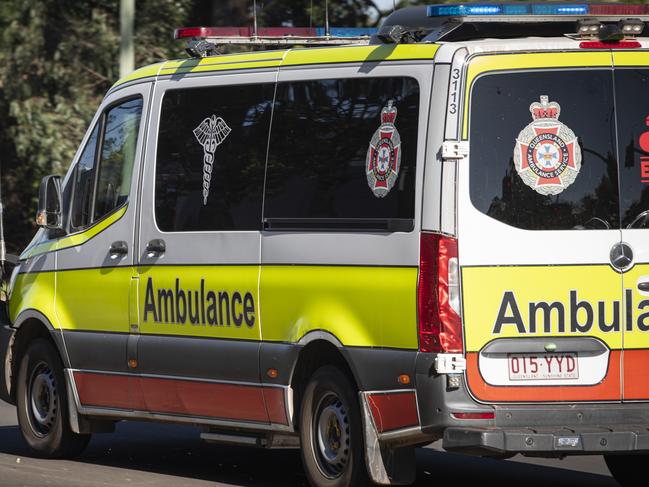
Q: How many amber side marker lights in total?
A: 3